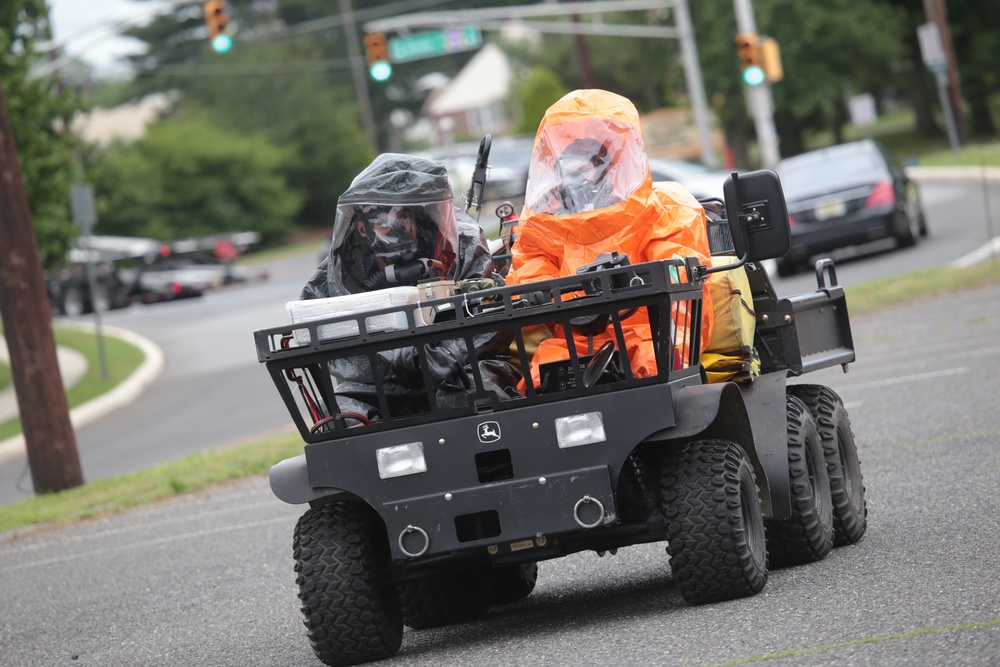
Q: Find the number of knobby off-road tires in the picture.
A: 6